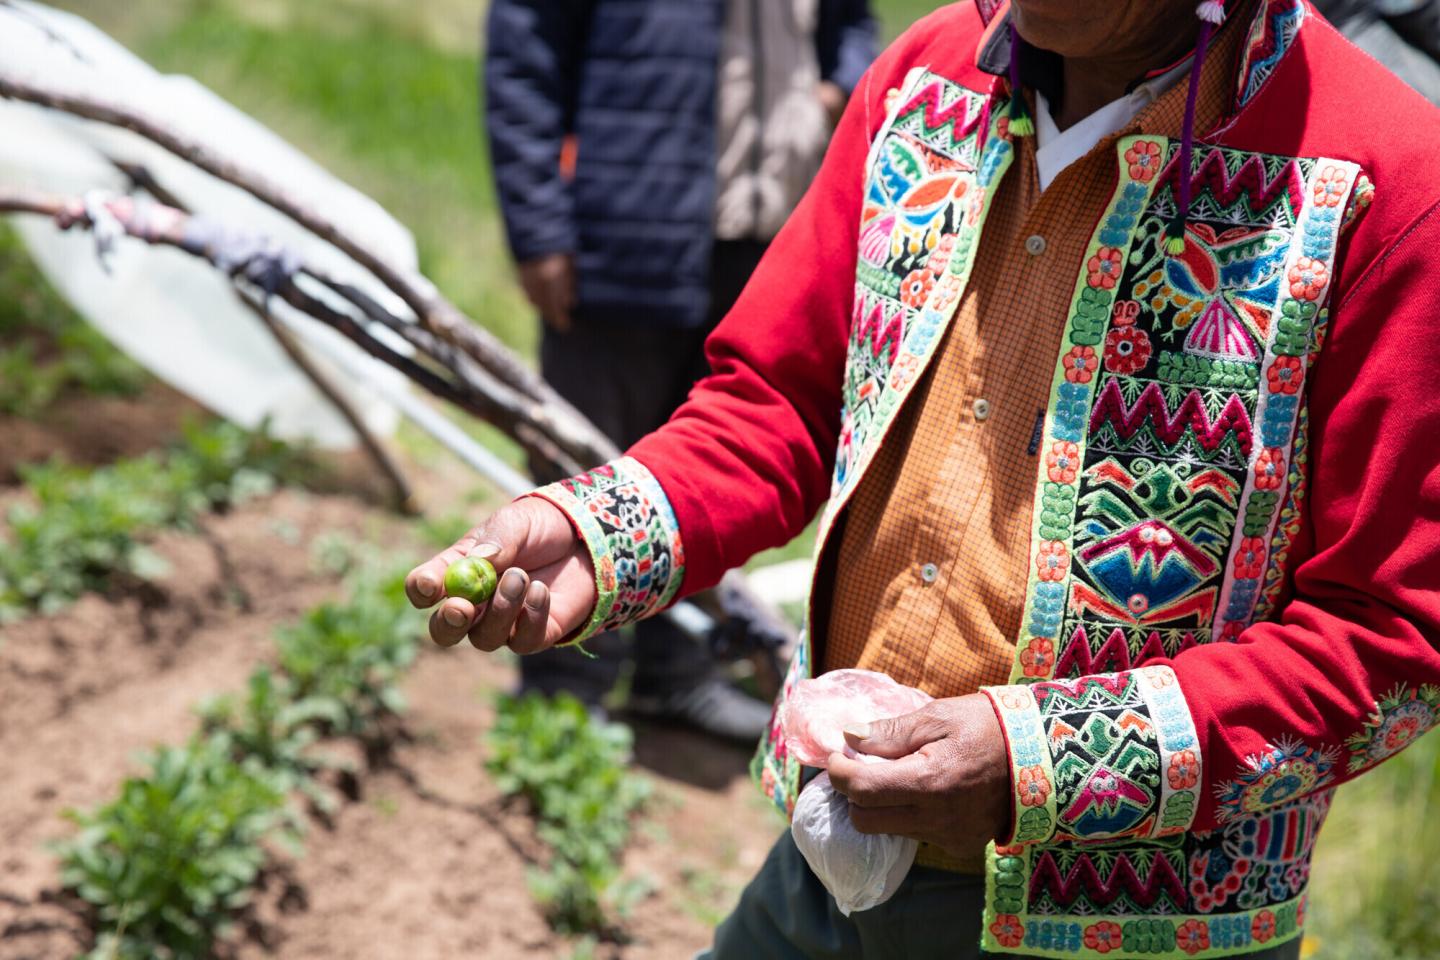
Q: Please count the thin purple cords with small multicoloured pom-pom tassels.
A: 2